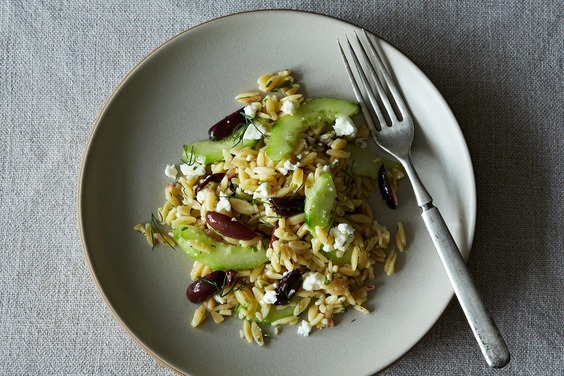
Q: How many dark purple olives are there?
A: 7